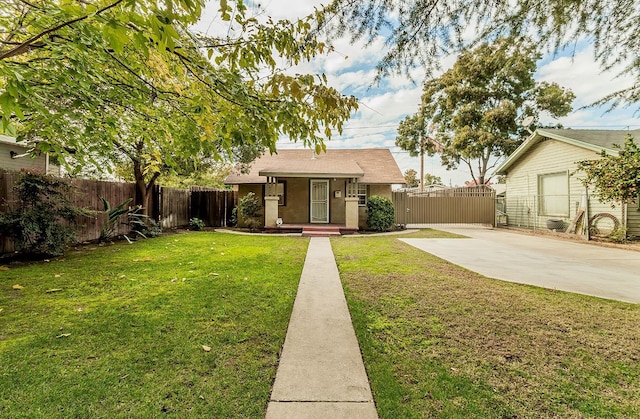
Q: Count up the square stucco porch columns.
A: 2